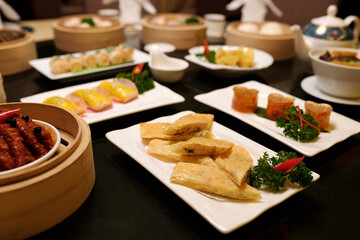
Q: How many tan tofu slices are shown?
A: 6